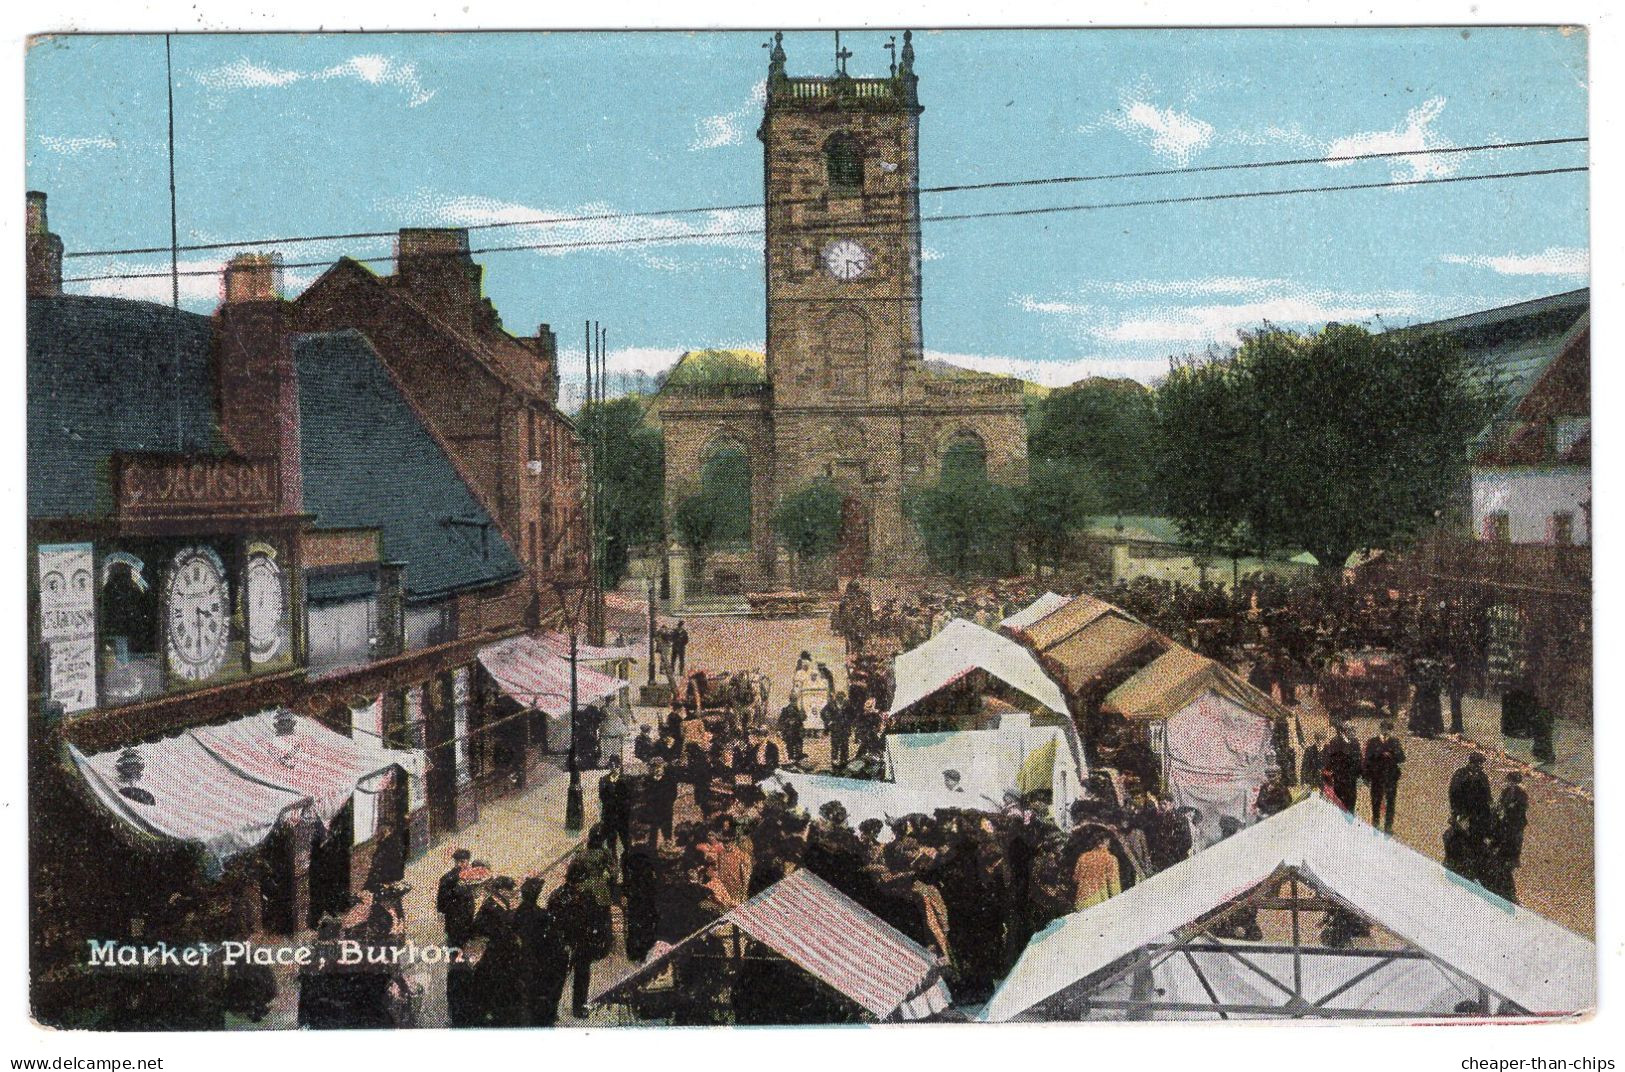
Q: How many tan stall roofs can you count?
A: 3